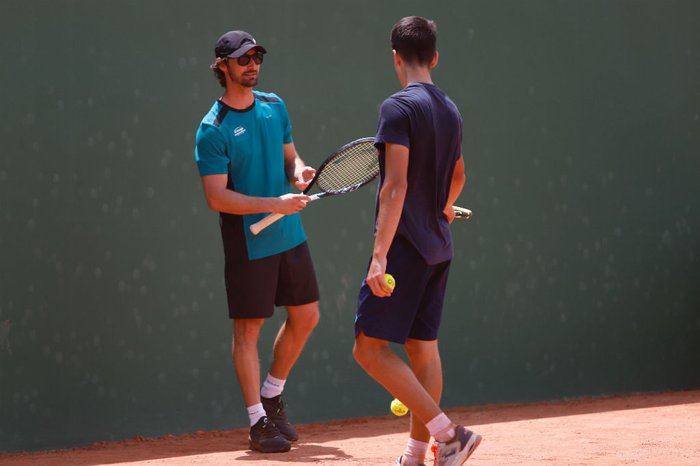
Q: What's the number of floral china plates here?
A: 0